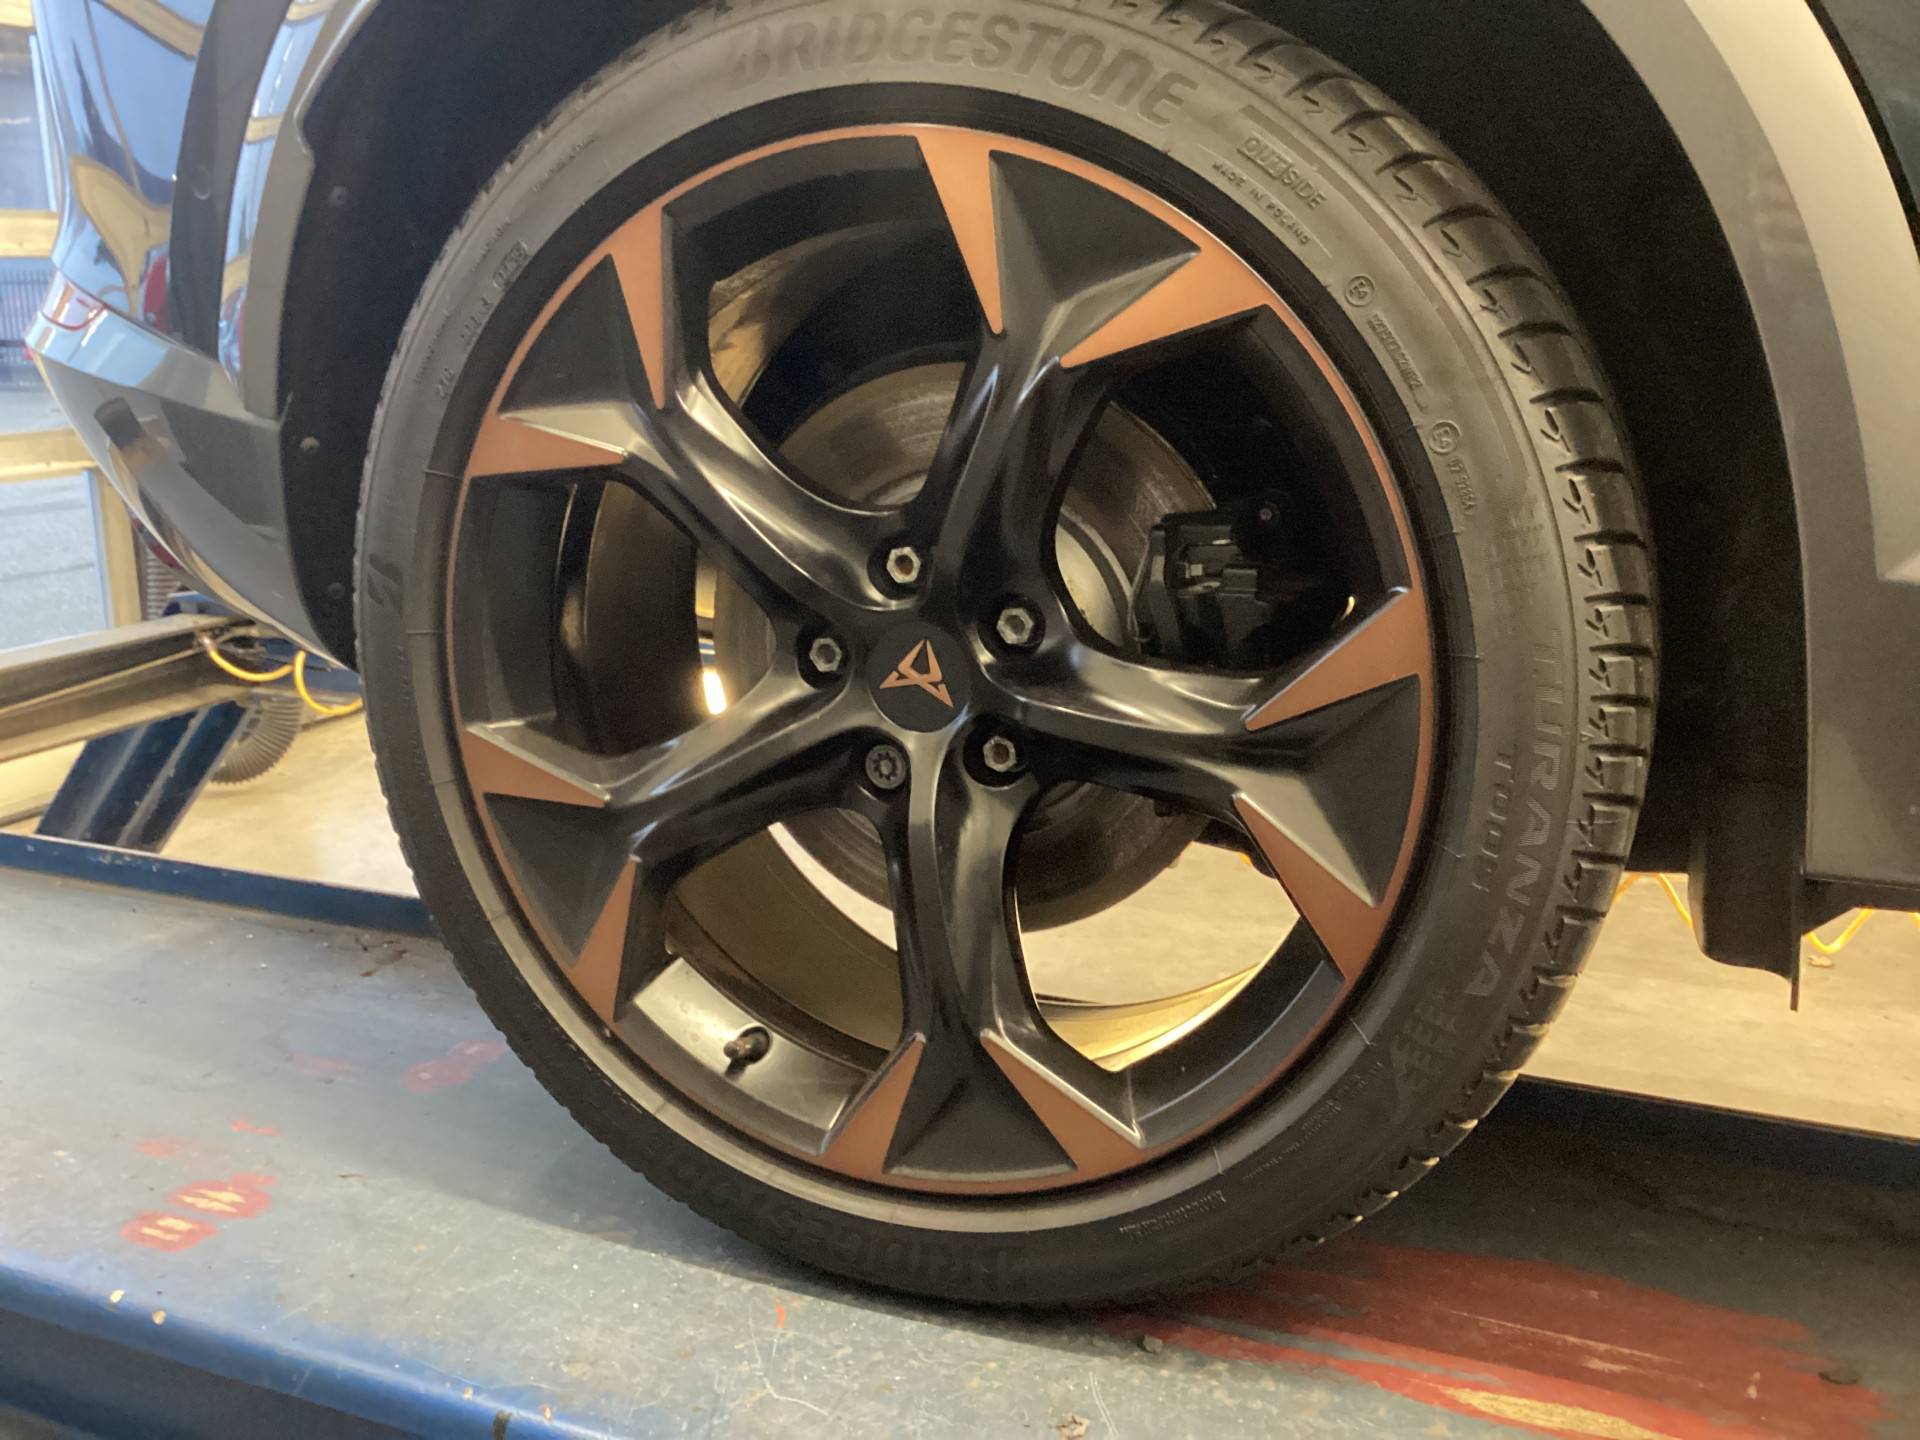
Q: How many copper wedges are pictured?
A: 10